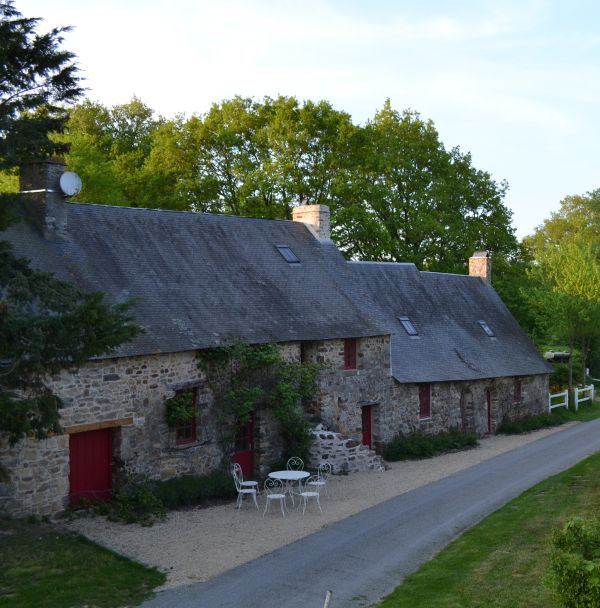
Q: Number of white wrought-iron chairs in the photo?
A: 6